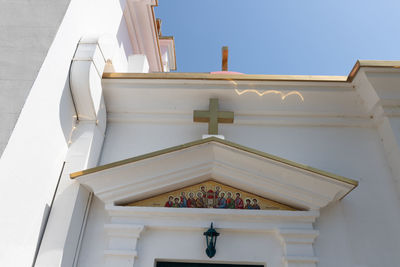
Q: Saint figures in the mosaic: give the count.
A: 12